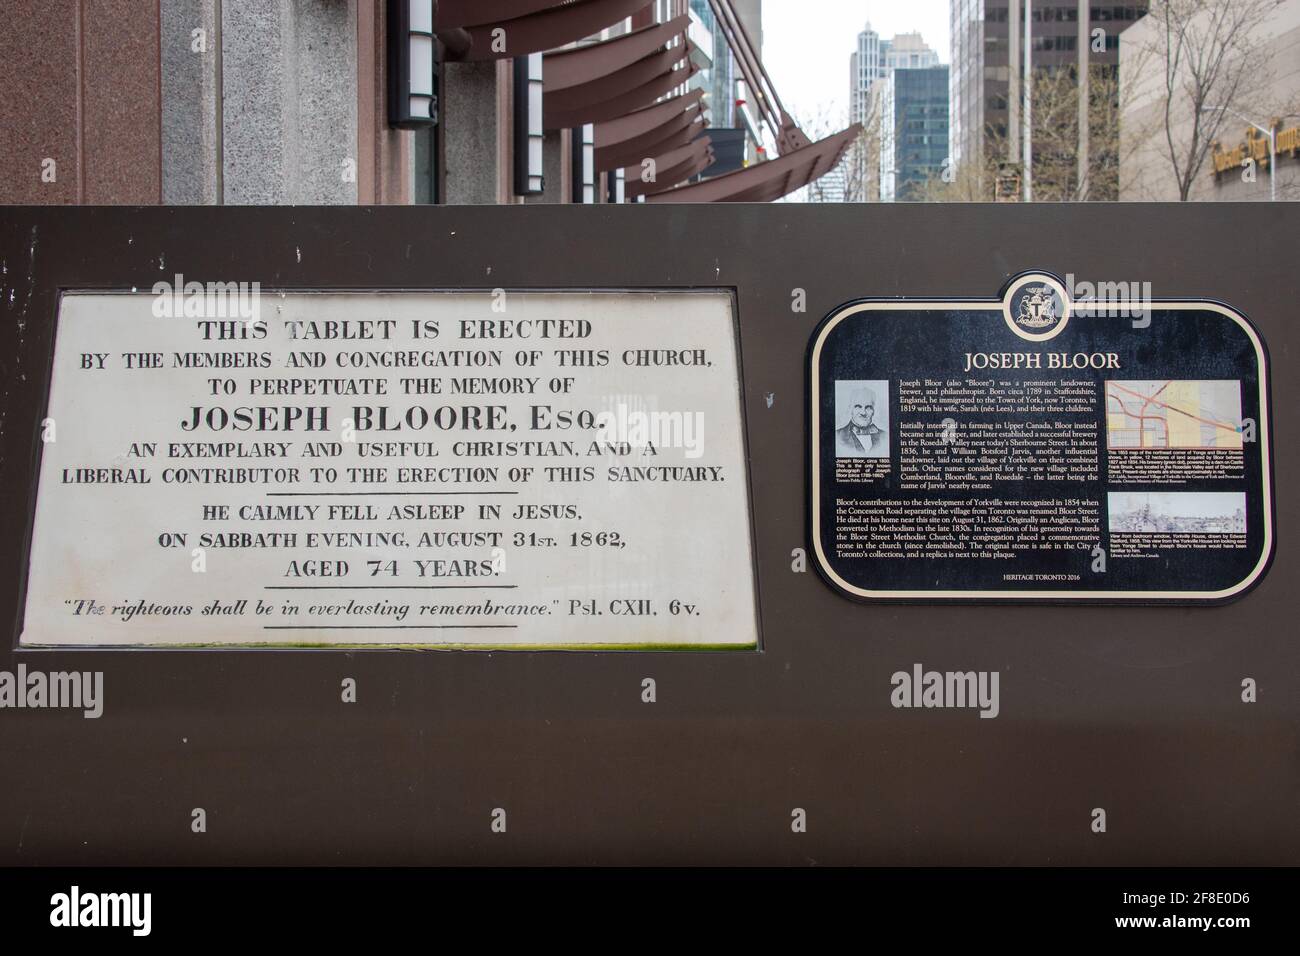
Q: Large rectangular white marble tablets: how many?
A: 1